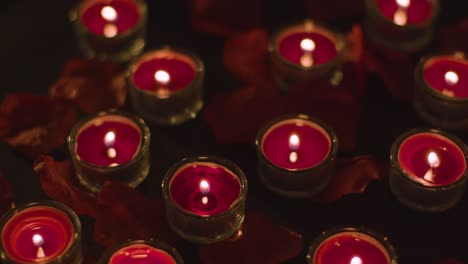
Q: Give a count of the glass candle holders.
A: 12